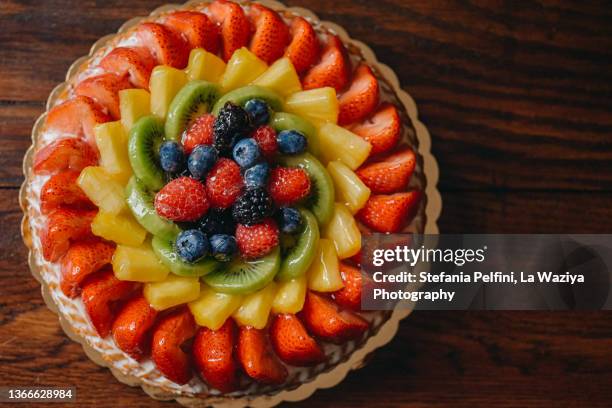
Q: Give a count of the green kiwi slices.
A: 9